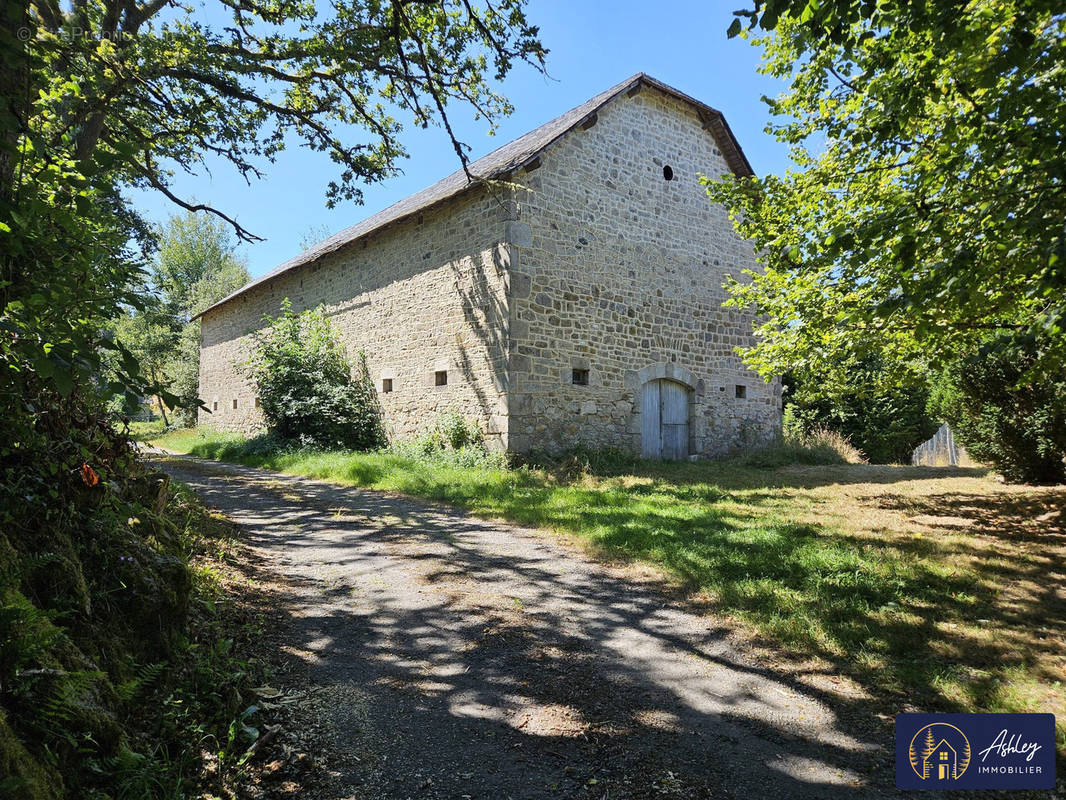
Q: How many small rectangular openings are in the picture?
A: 7